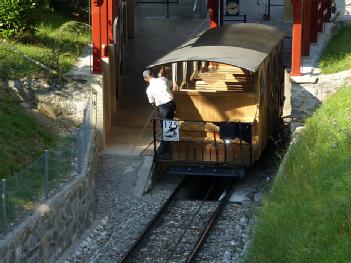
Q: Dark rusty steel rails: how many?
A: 2